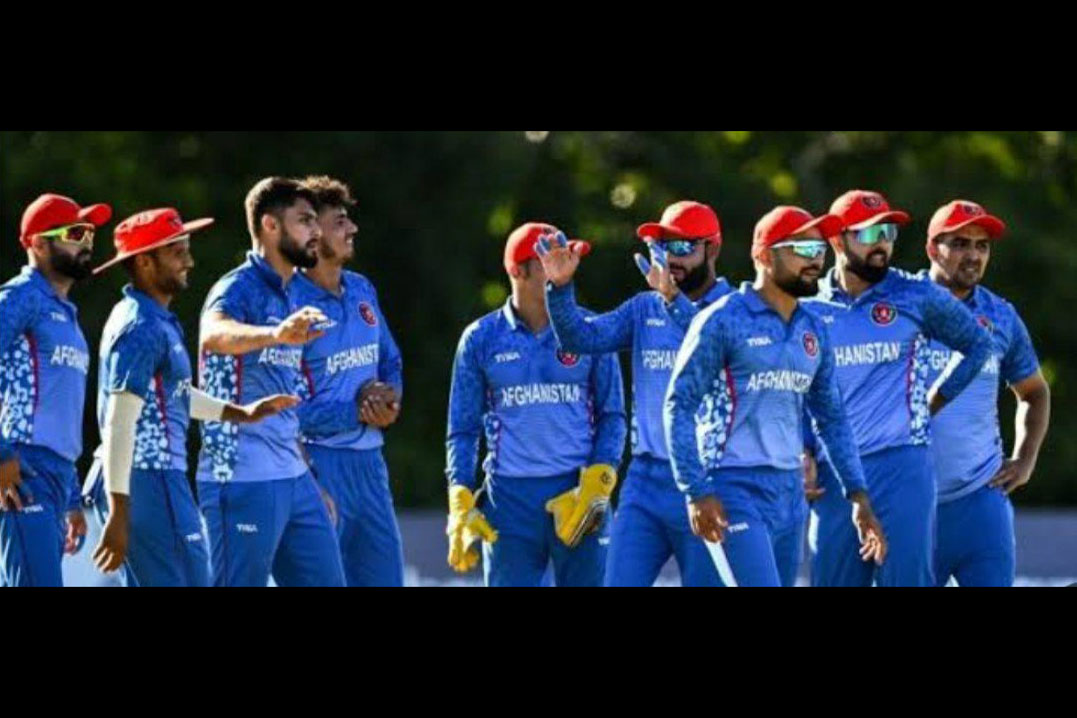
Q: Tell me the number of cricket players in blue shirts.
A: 9